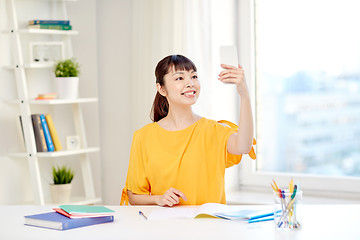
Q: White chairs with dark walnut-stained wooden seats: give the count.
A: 0